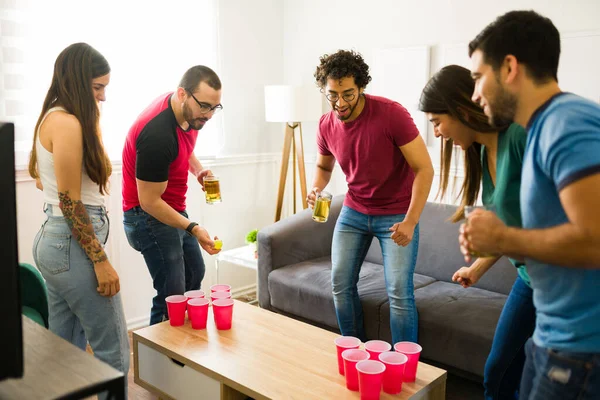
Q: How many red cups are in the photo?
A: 12